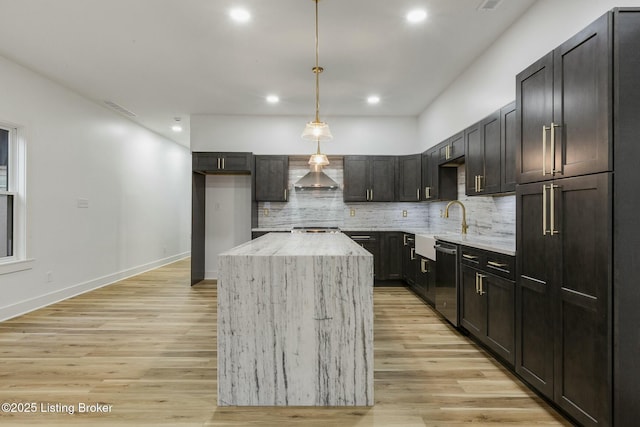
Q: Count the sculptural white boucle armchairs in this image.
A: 0